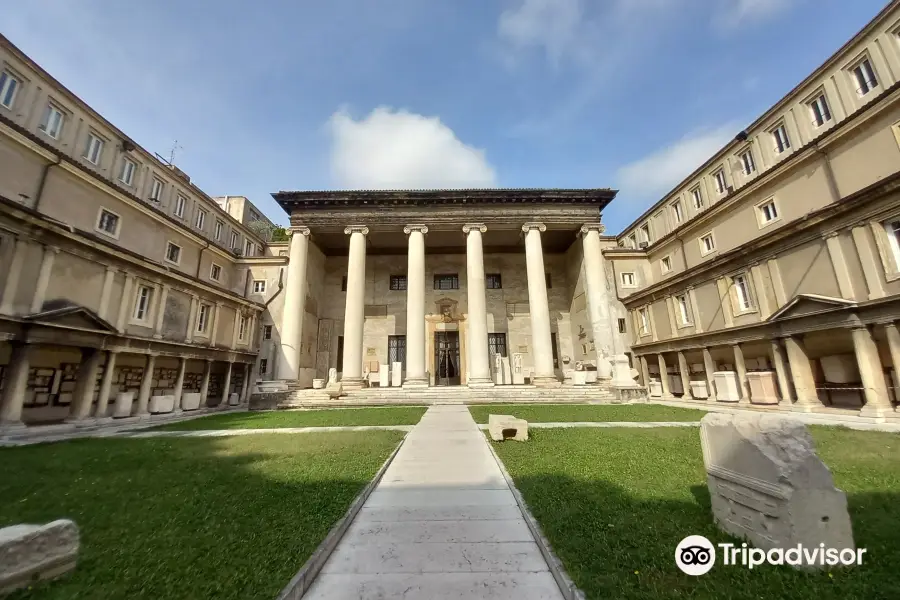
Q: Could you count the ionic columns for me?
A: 6